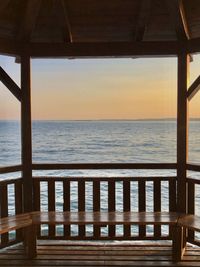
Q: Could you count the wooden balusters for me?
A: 13